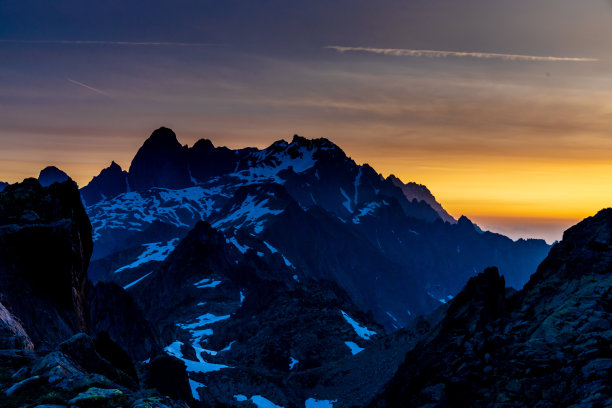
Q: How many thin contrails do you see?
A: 3